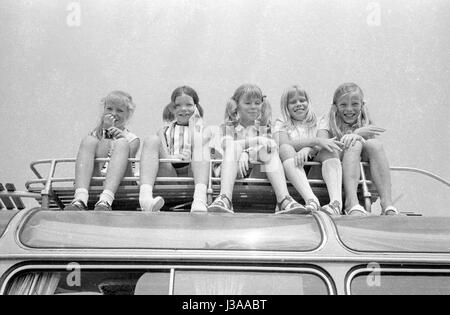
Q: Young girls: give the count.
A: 5